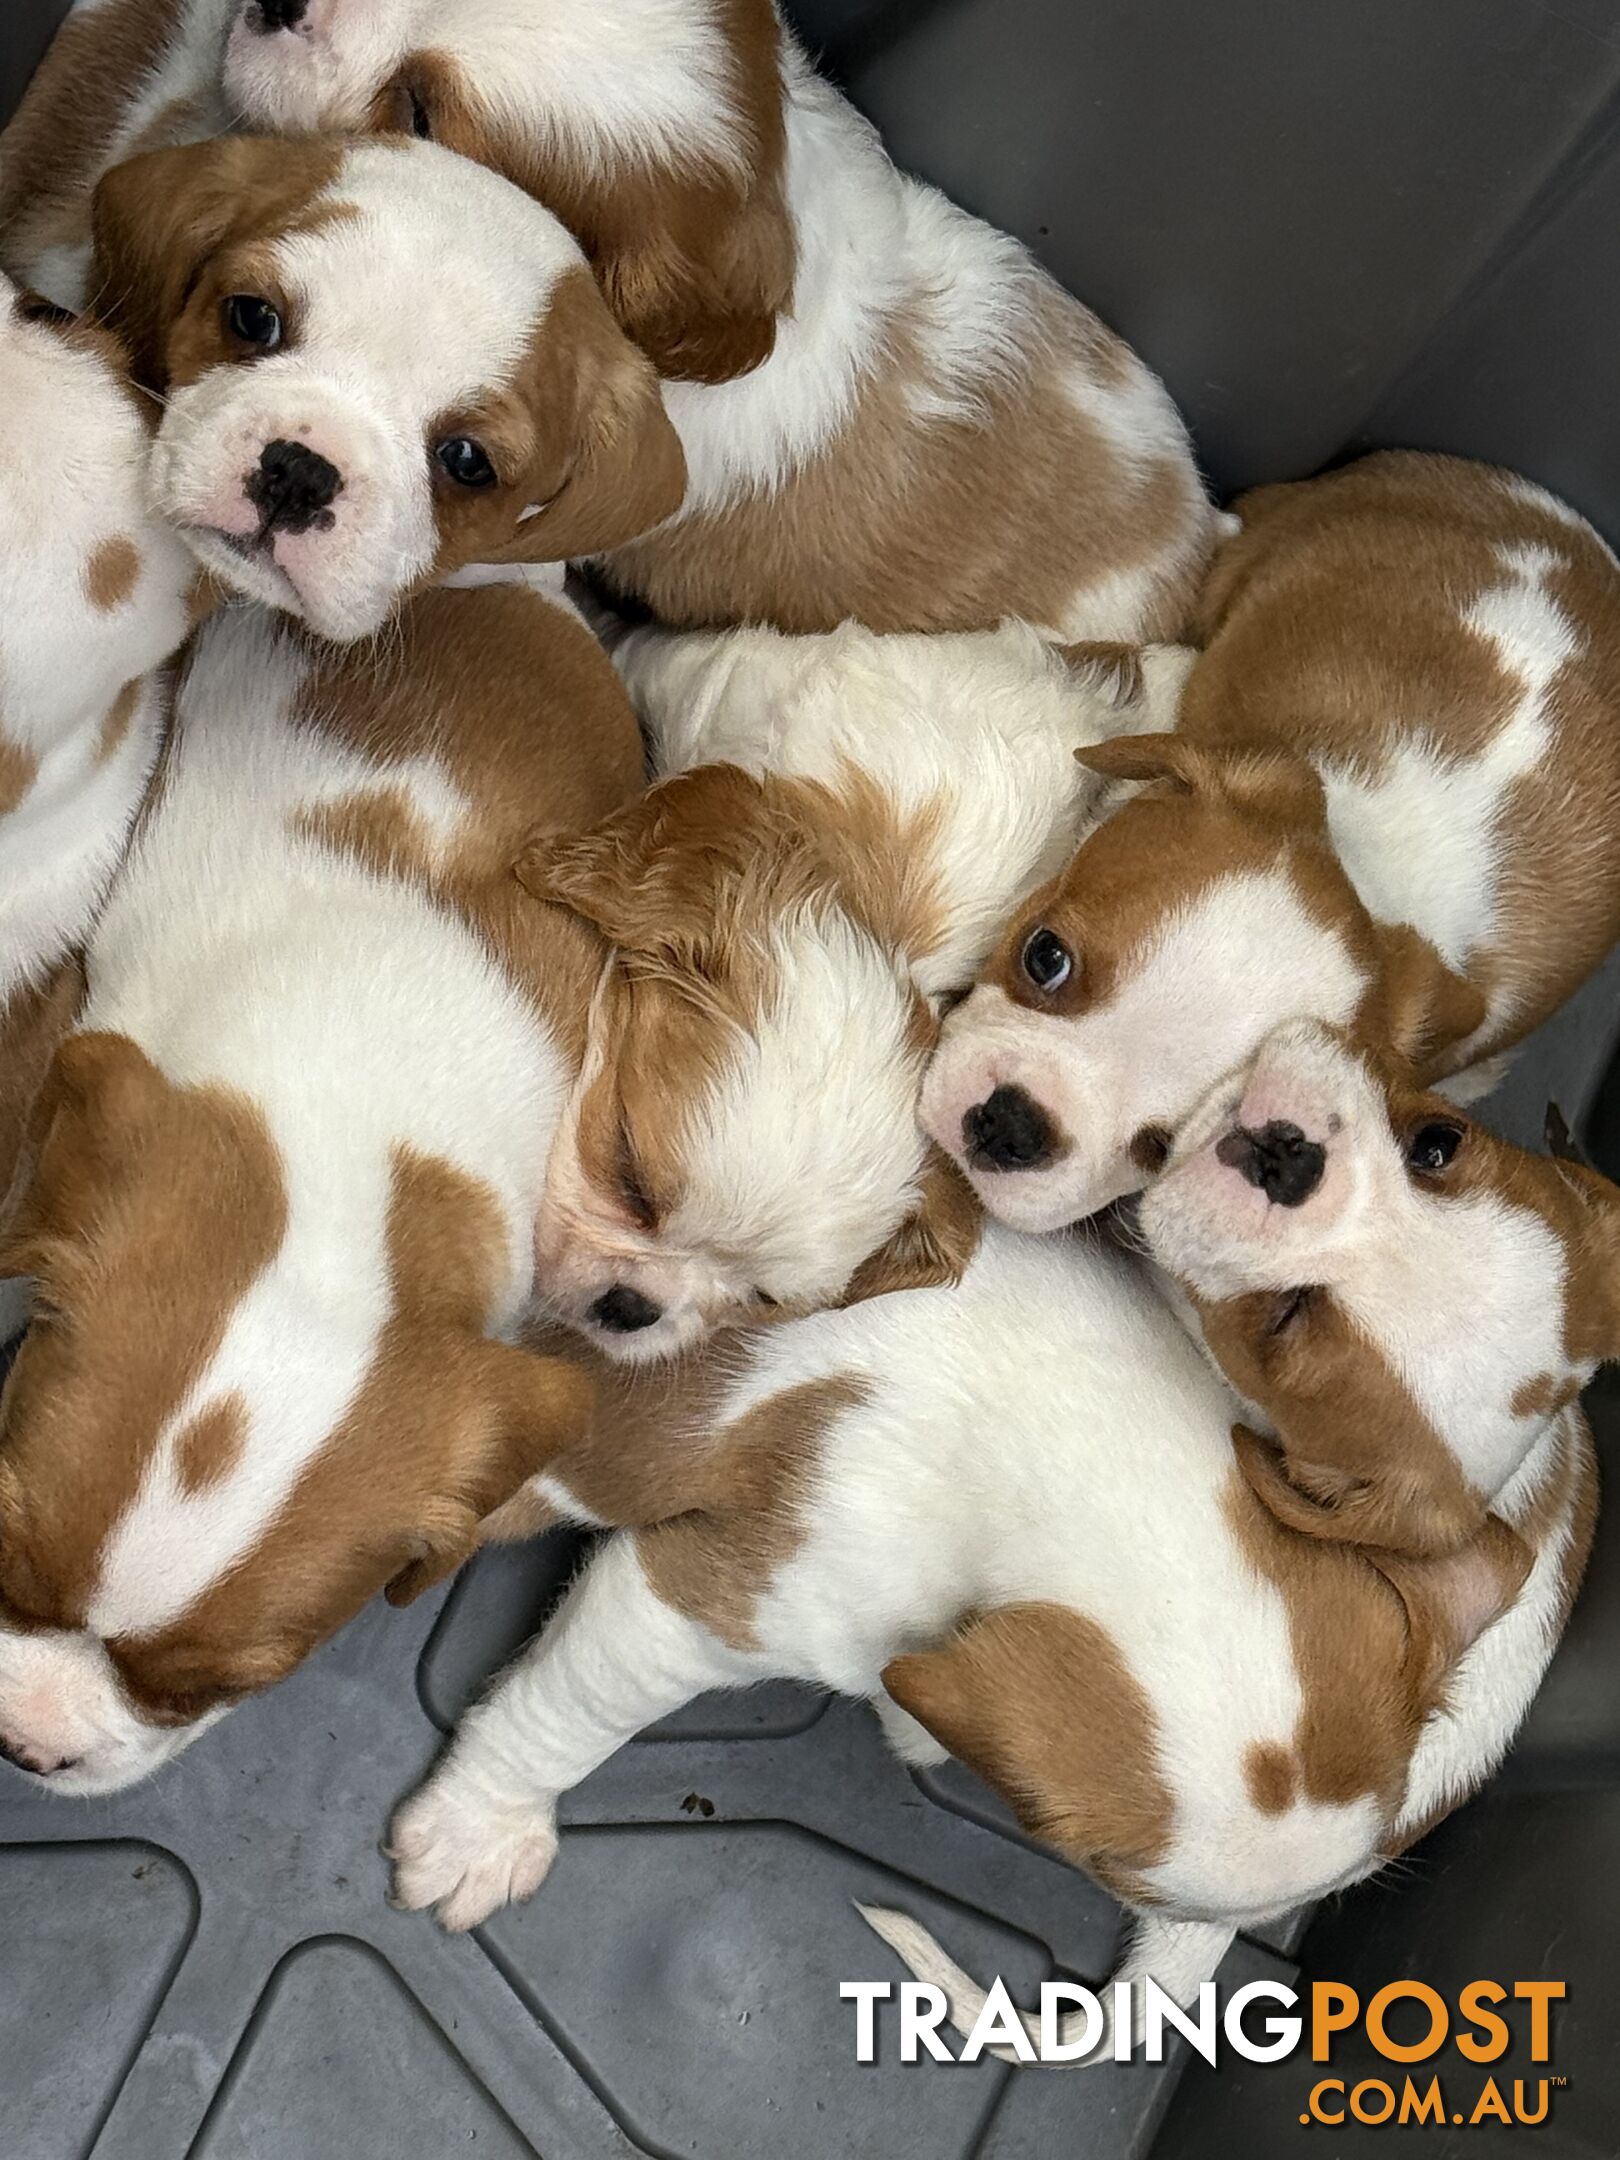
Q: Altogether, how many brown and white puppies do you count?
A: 8